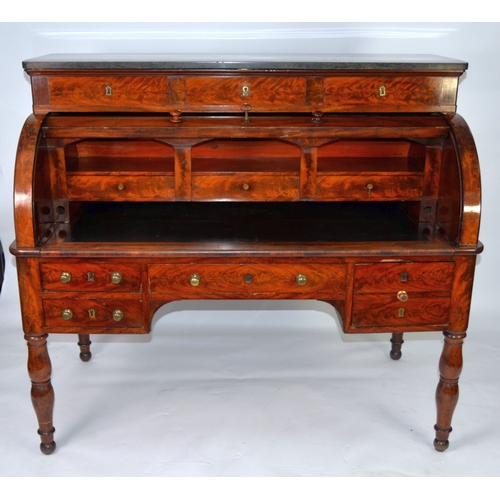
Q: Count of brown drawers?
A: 11